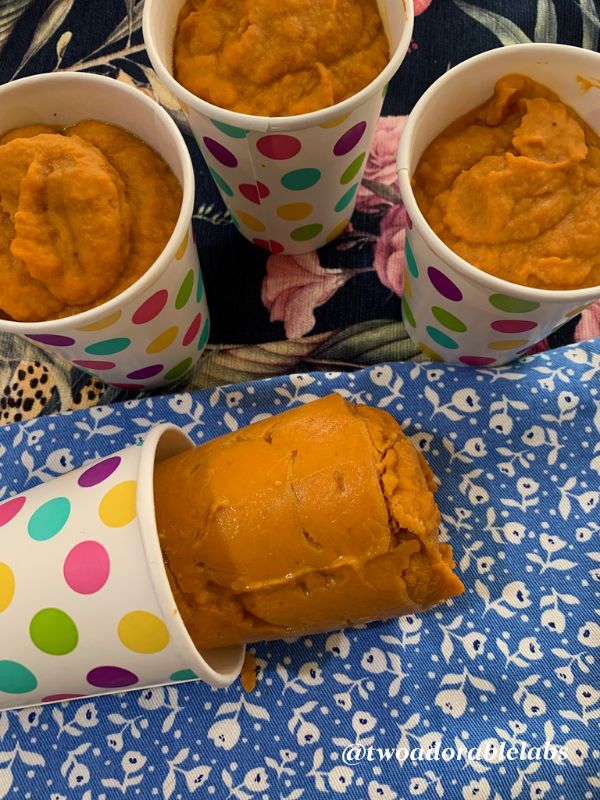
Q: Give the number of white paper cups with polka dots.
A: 4